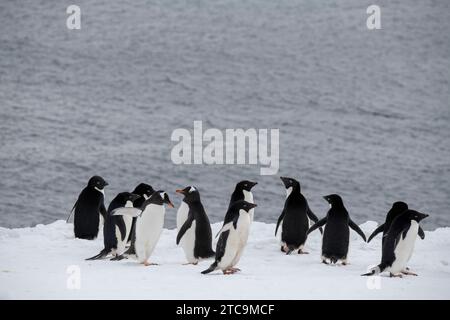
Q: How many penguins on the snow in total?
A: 11